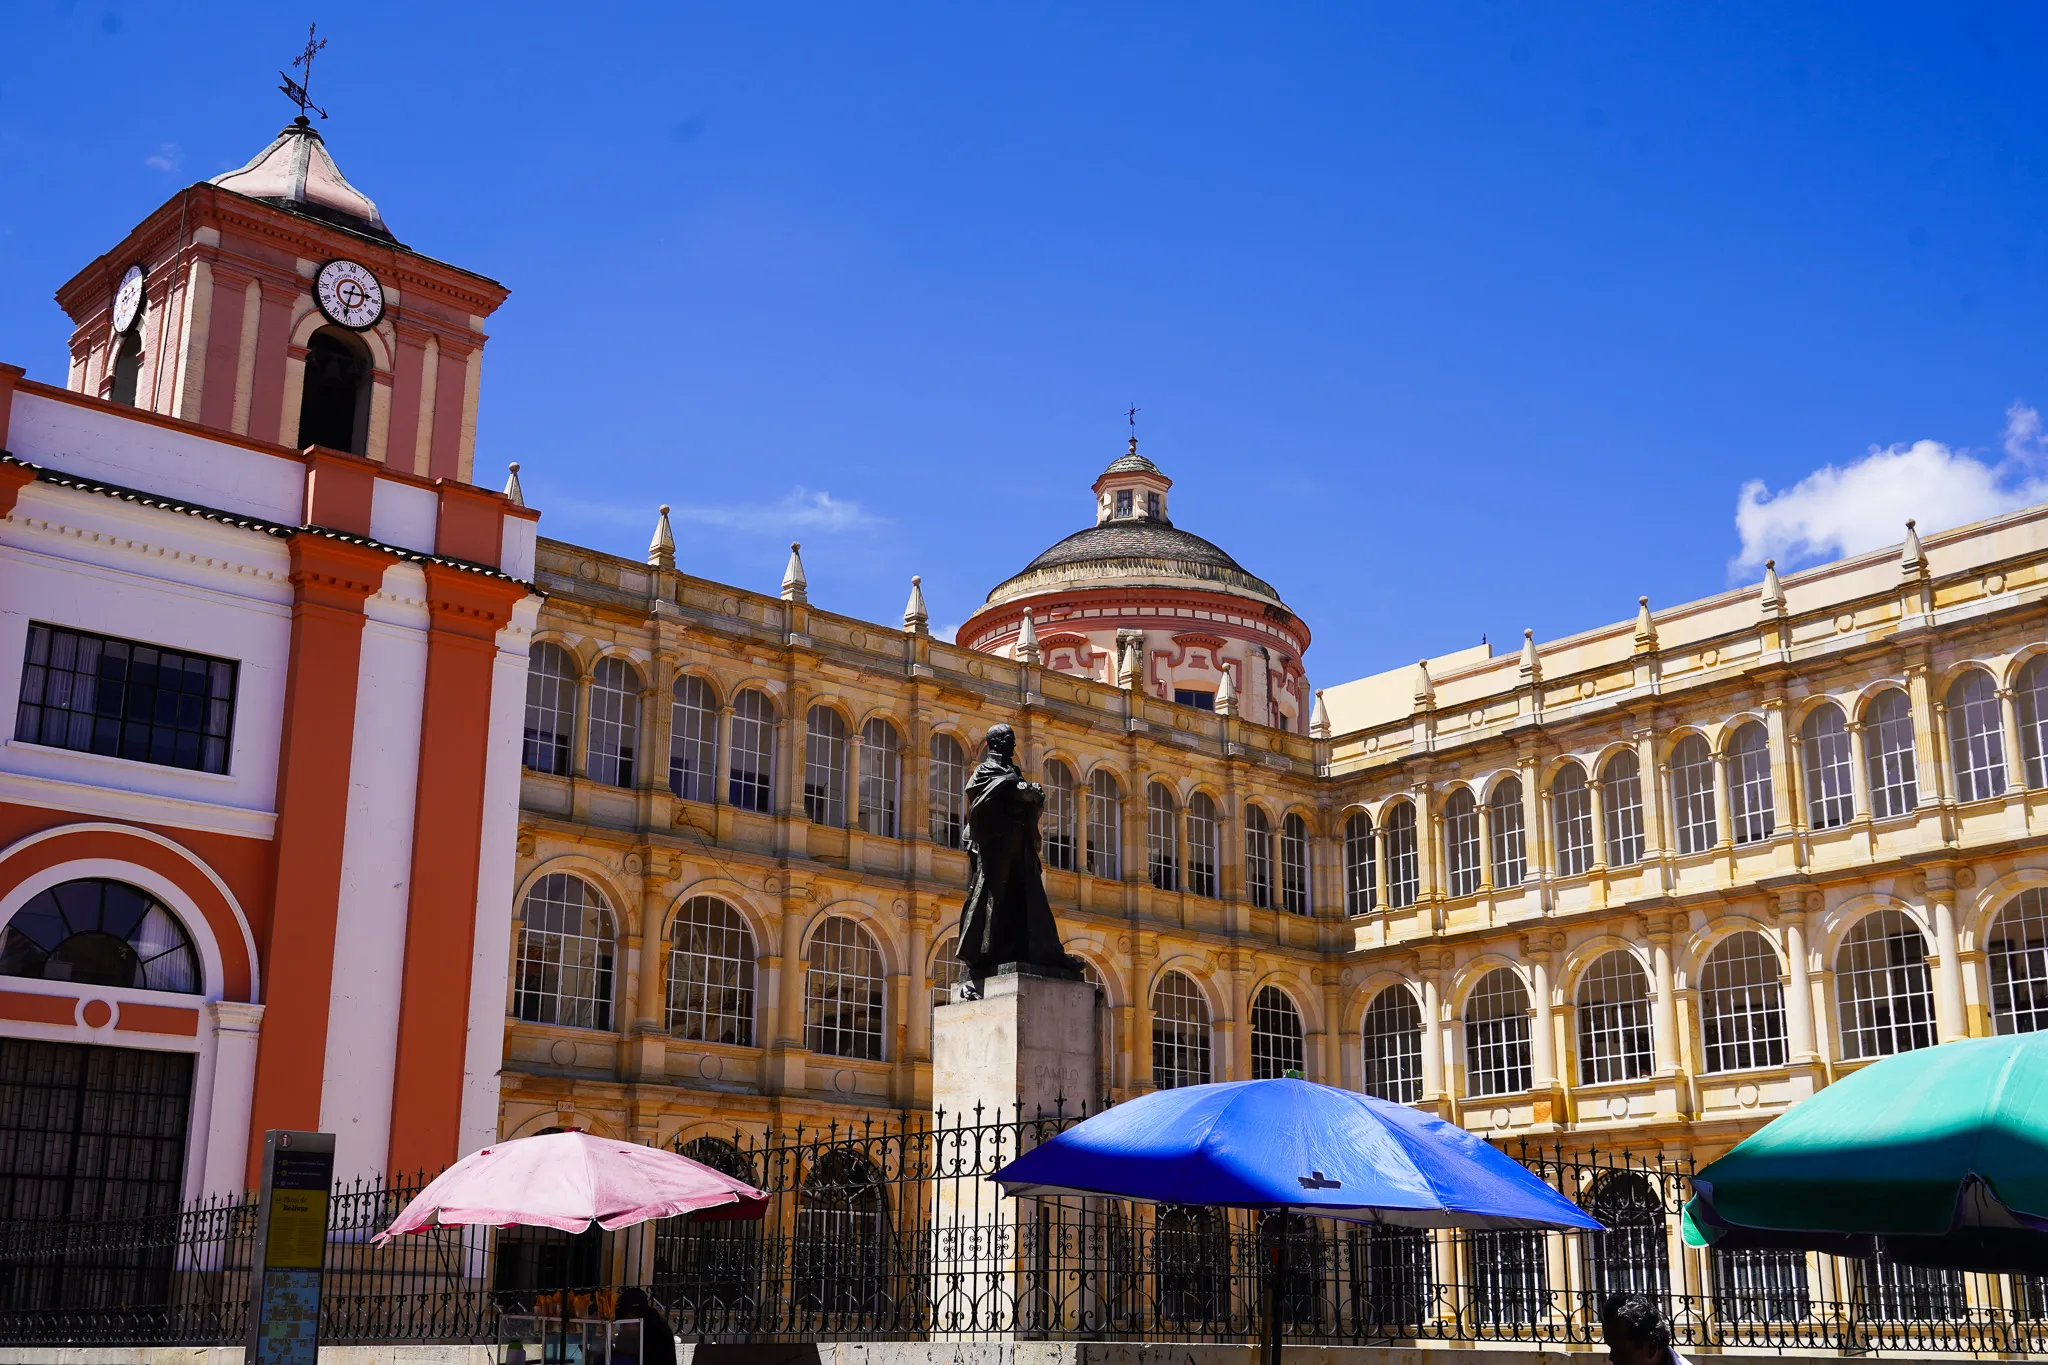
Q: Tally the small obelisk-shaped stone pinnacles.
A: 13